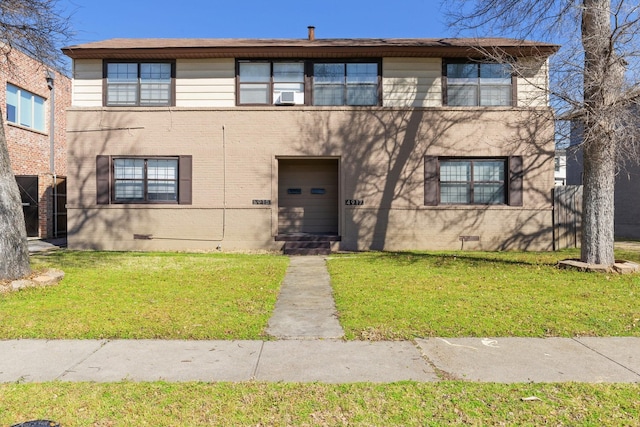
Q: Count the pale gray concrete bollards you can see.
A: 0